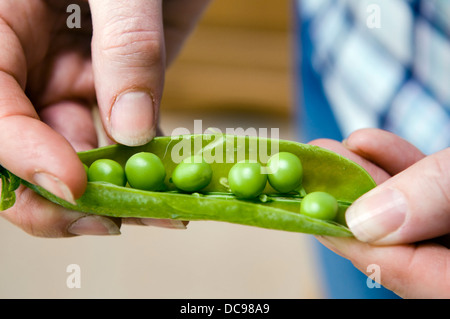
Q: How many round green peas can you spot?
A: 6